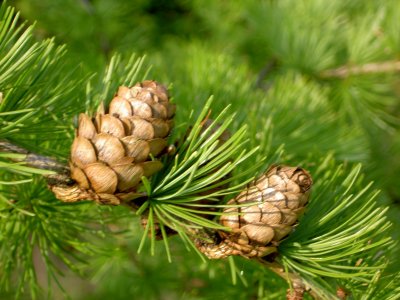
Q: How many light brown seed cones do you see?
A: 2